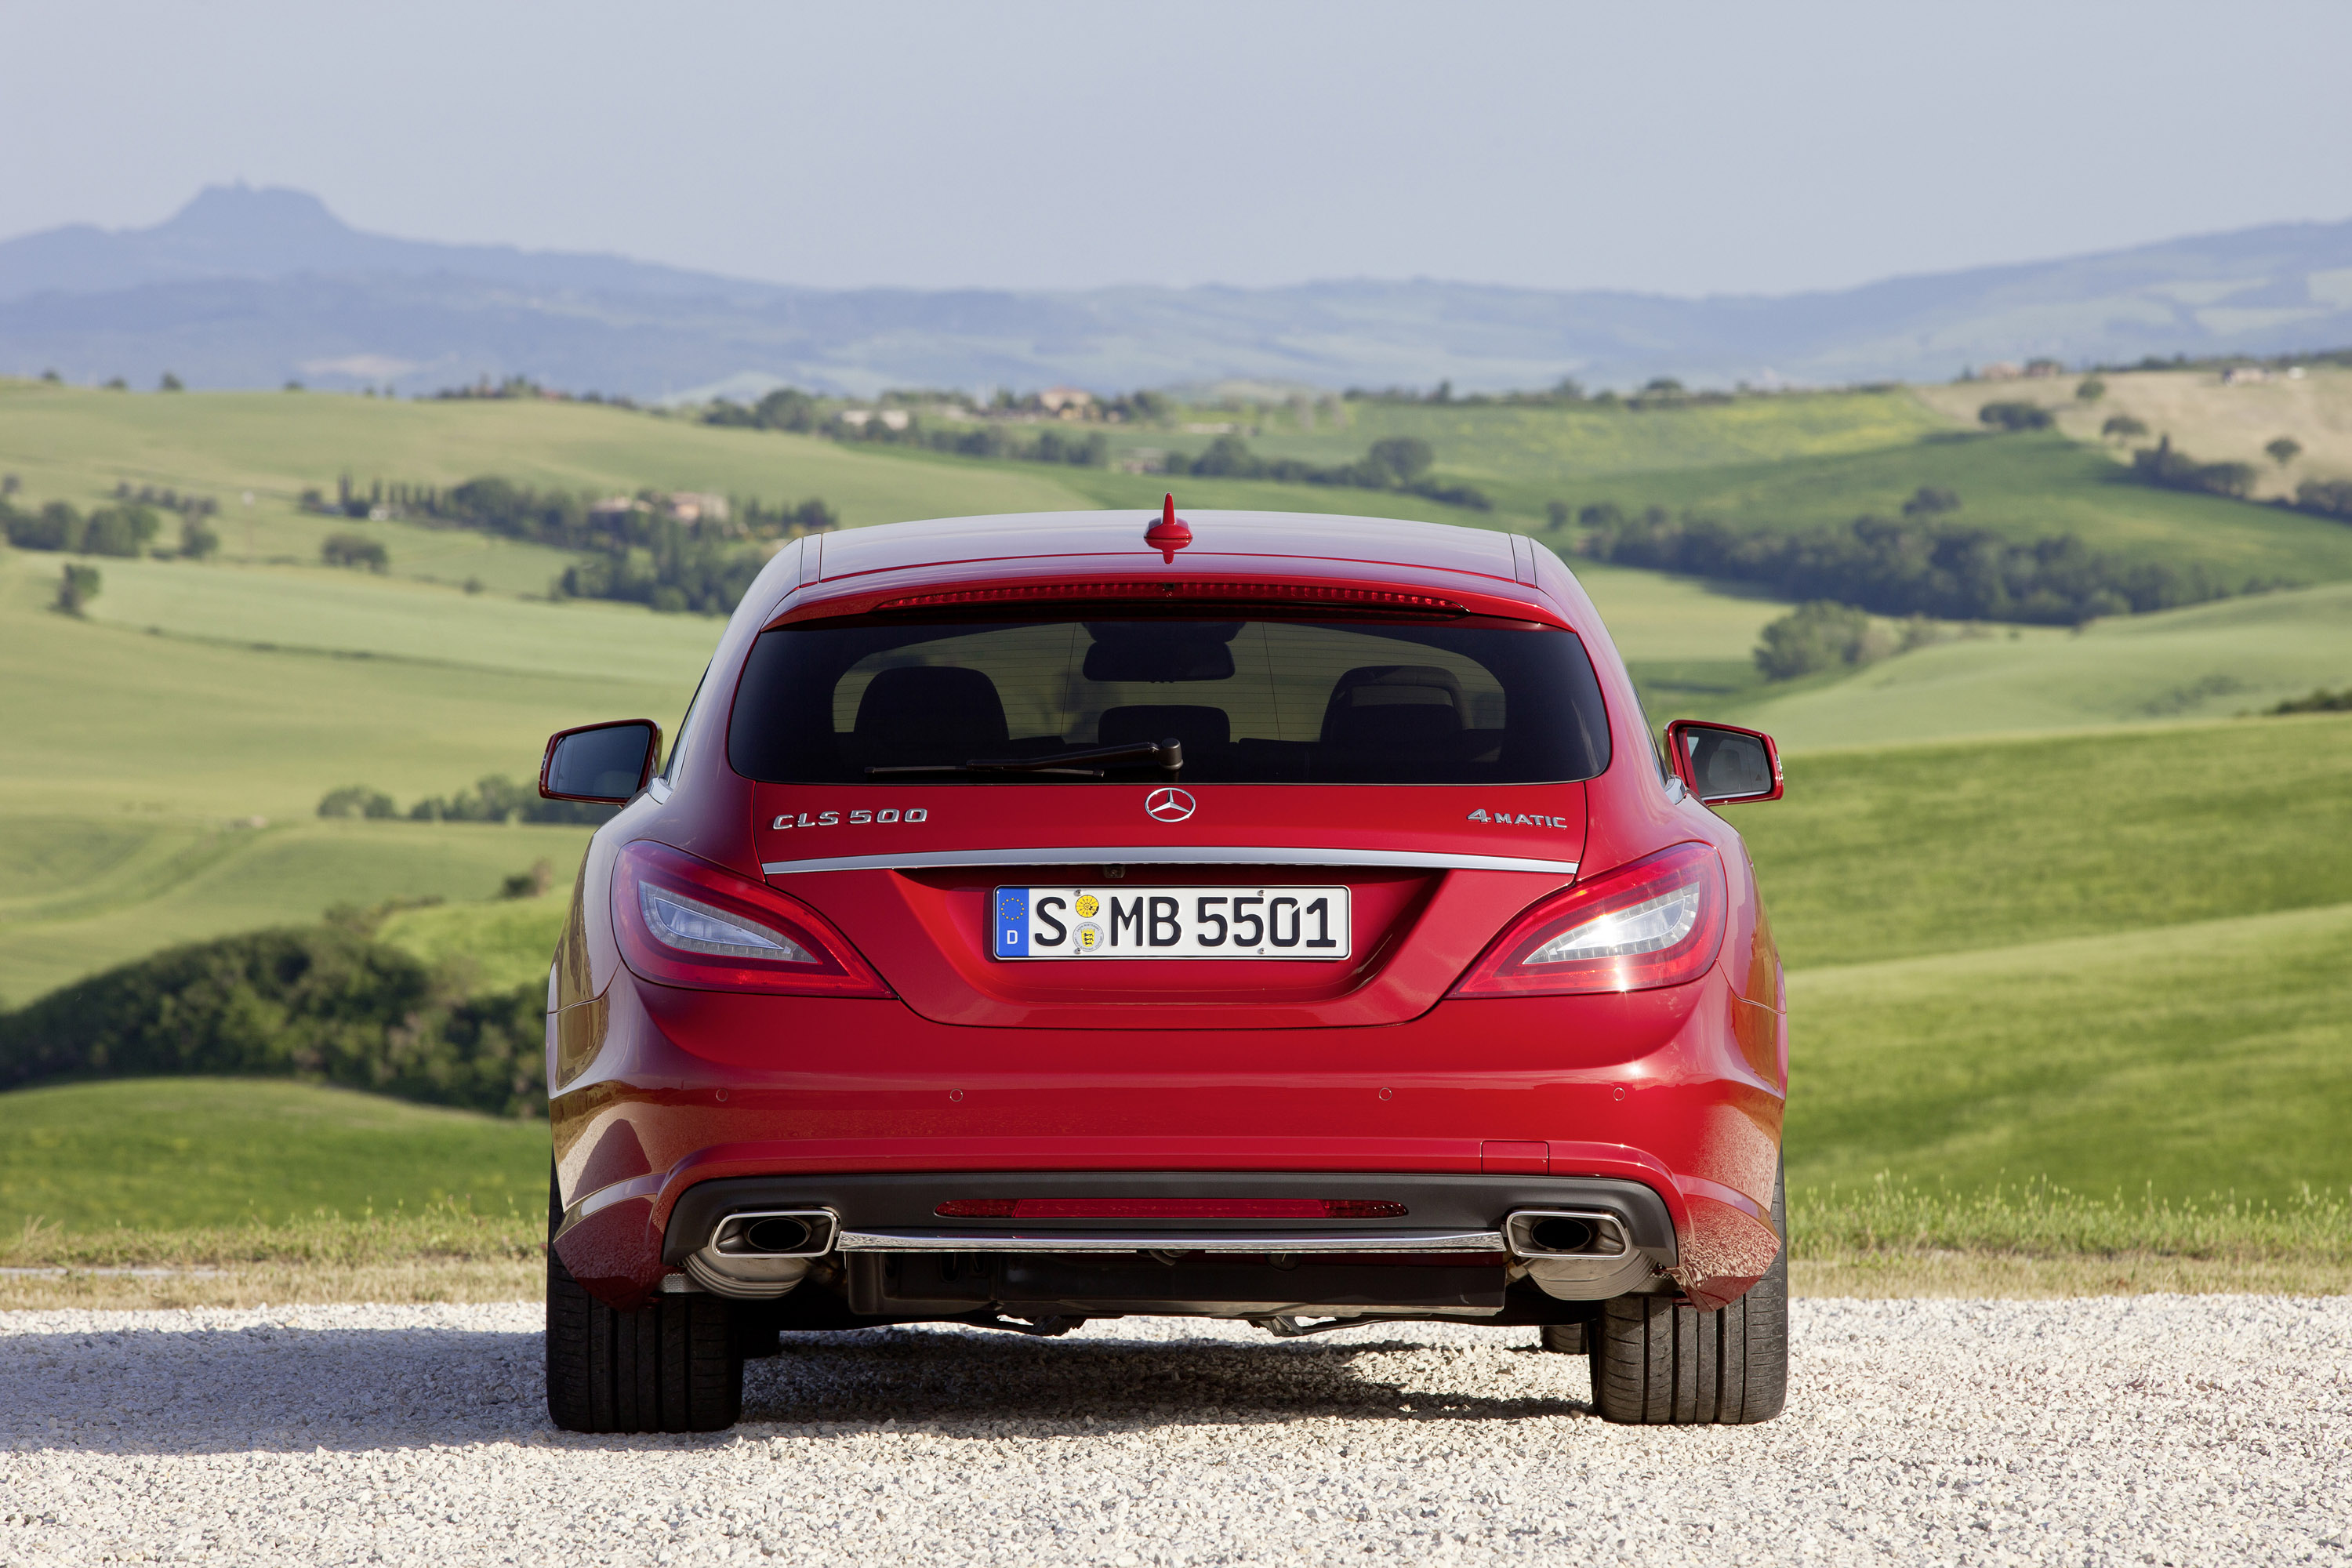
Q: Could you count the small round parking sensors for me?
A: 4